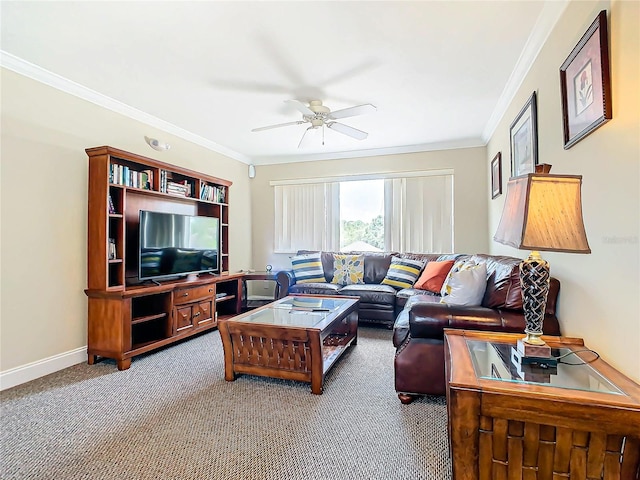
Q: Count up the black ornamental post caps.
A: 0